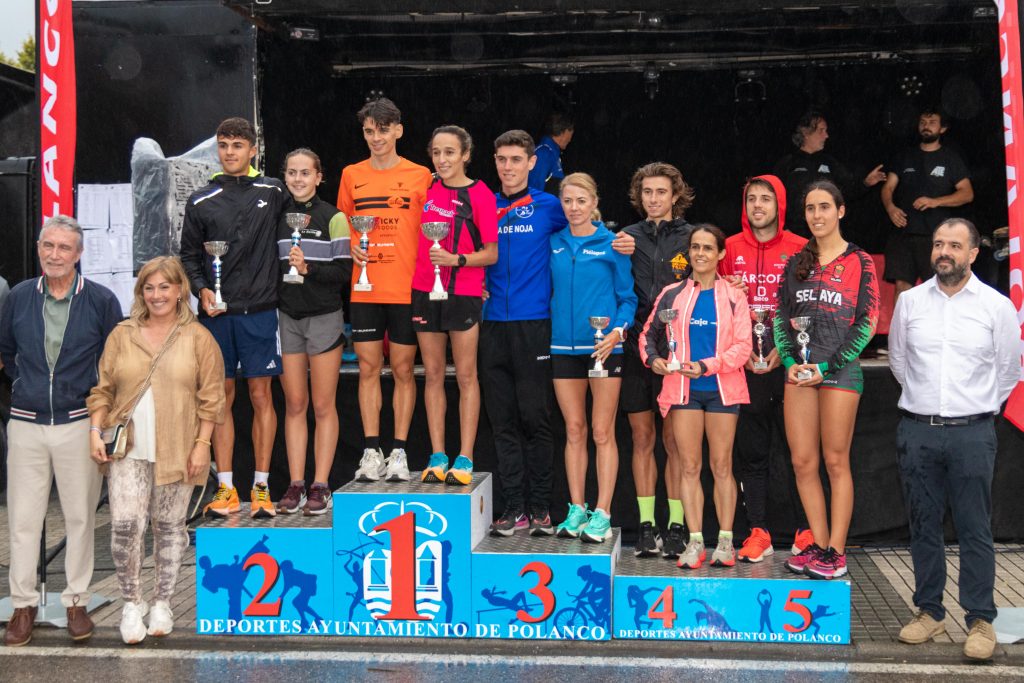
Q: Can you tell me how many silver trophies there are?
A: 8